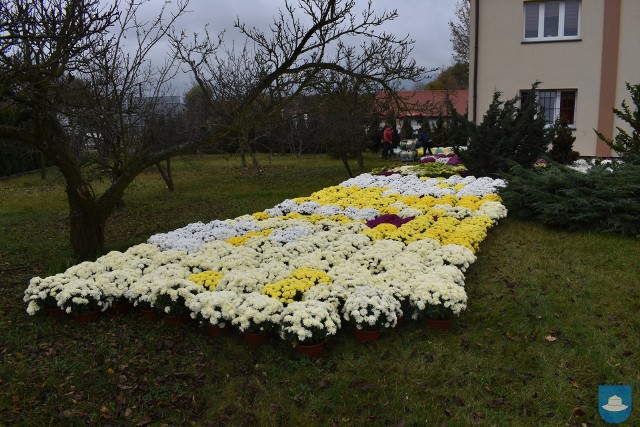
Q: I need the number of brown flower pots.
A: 11